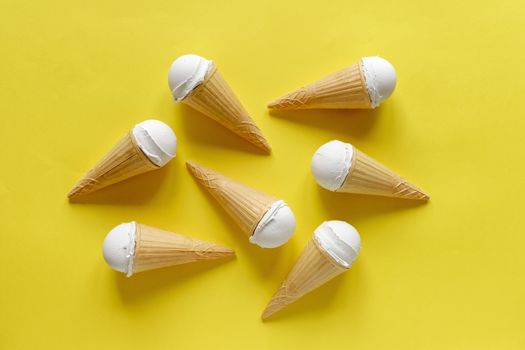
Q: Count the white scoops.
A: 7